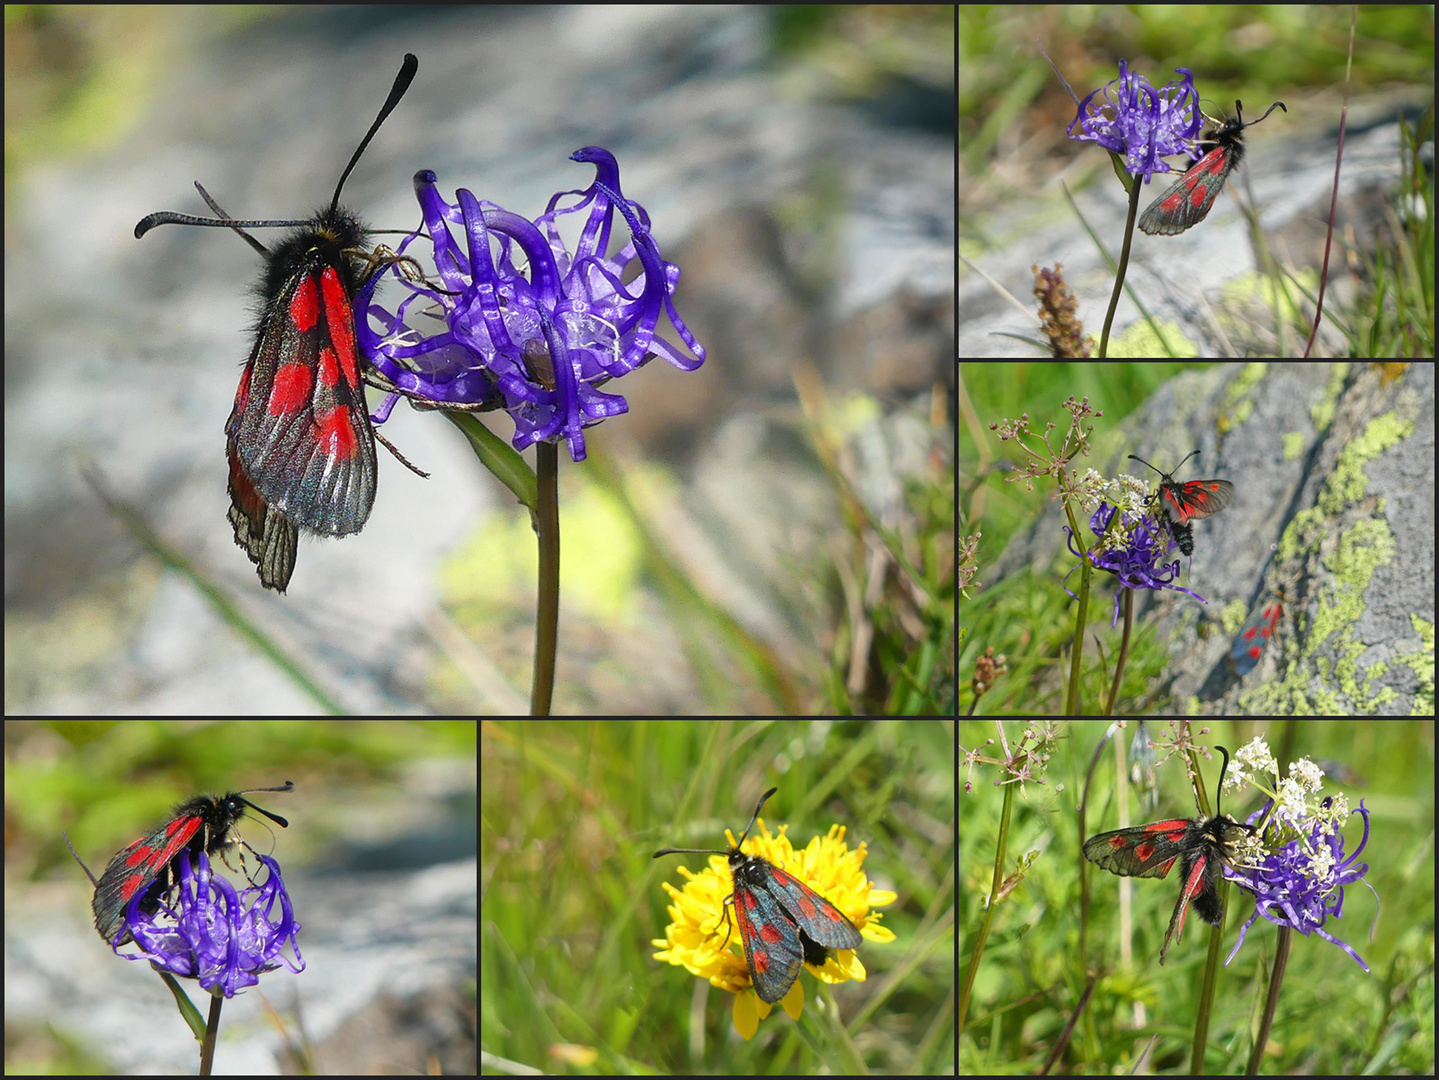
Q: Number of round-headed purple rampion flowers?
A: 5